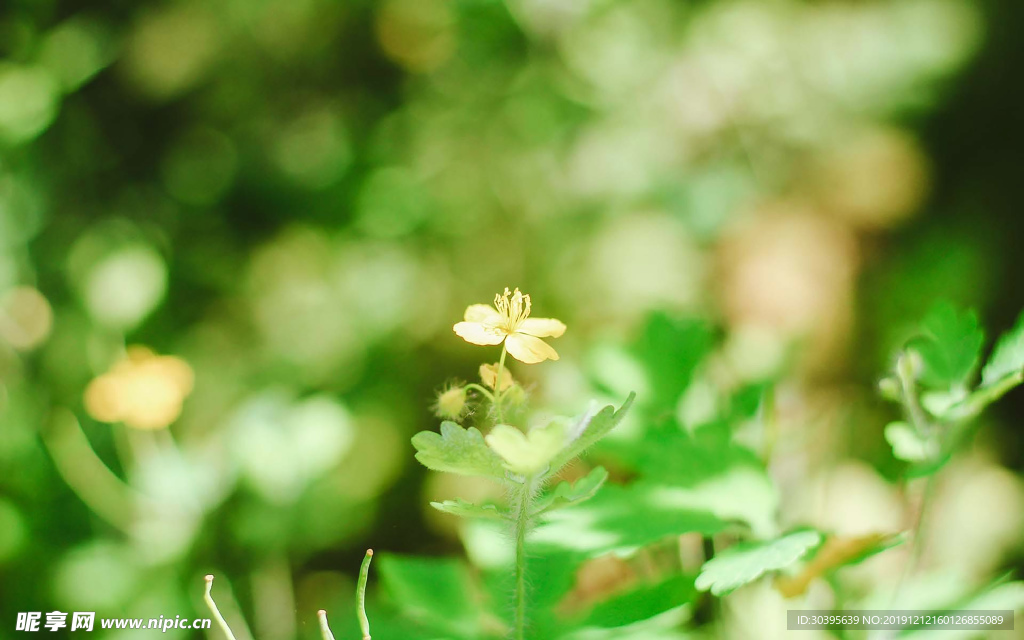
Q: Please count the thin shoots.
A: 3